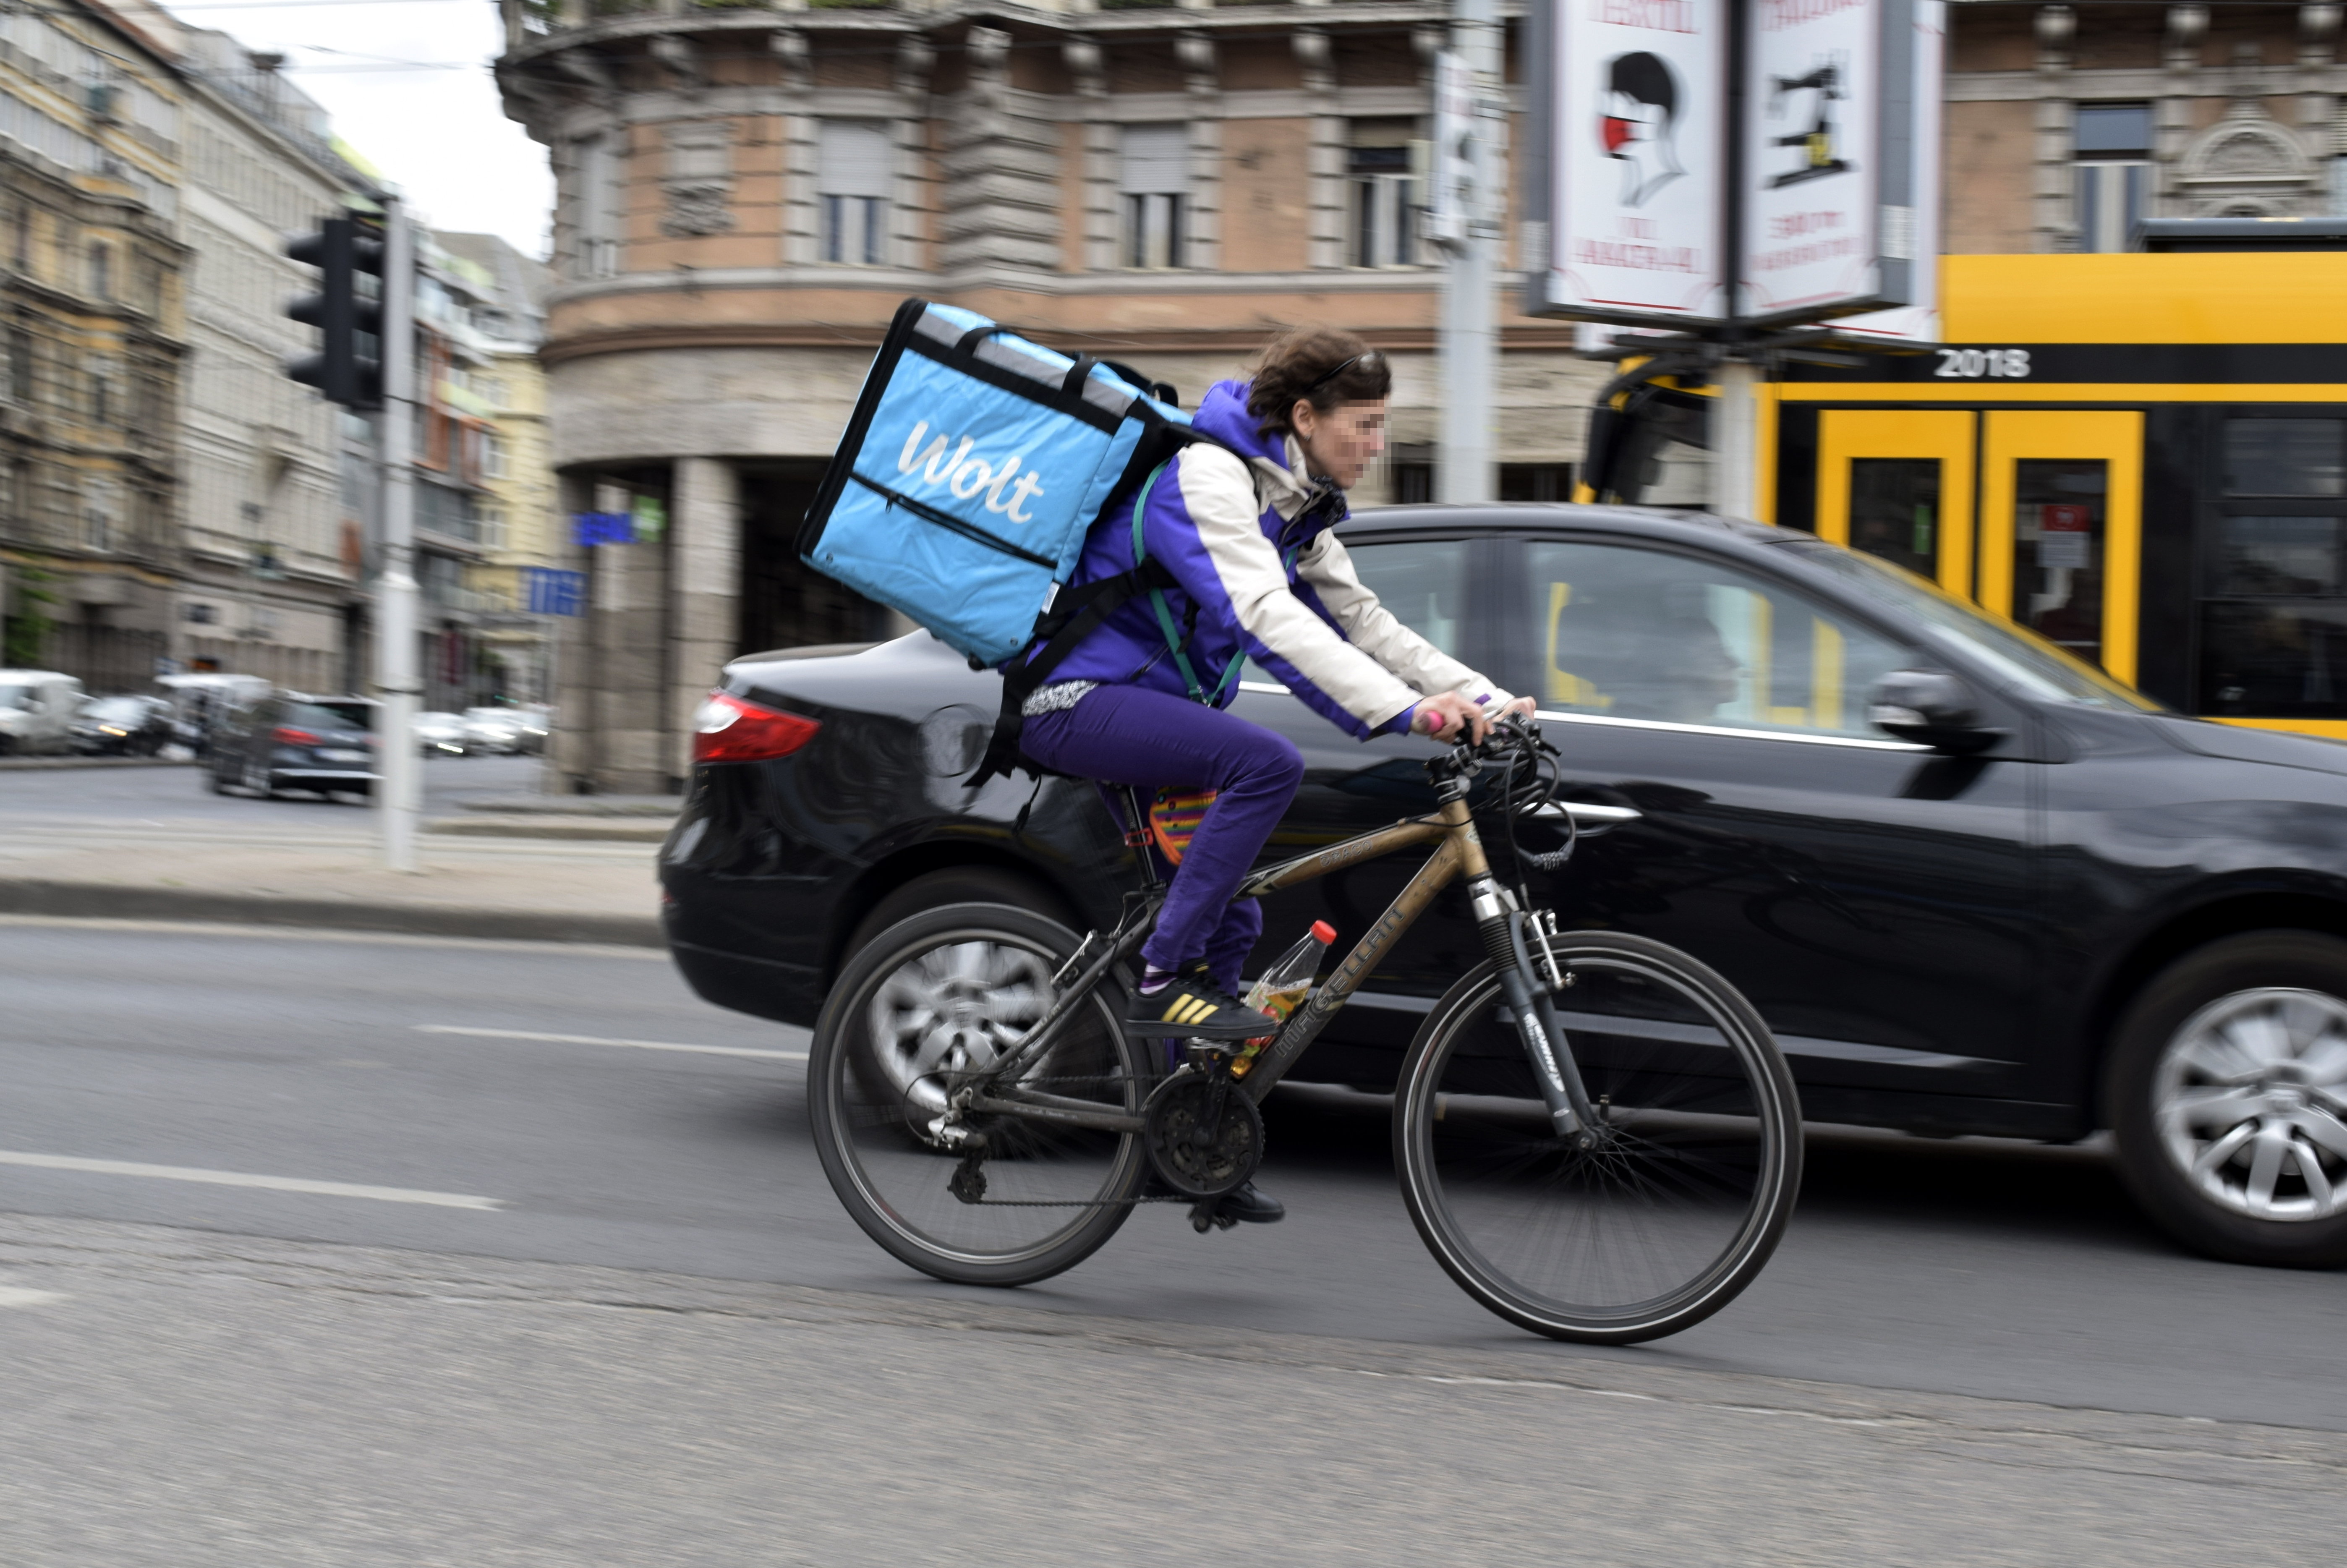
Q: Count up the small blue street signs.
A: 2